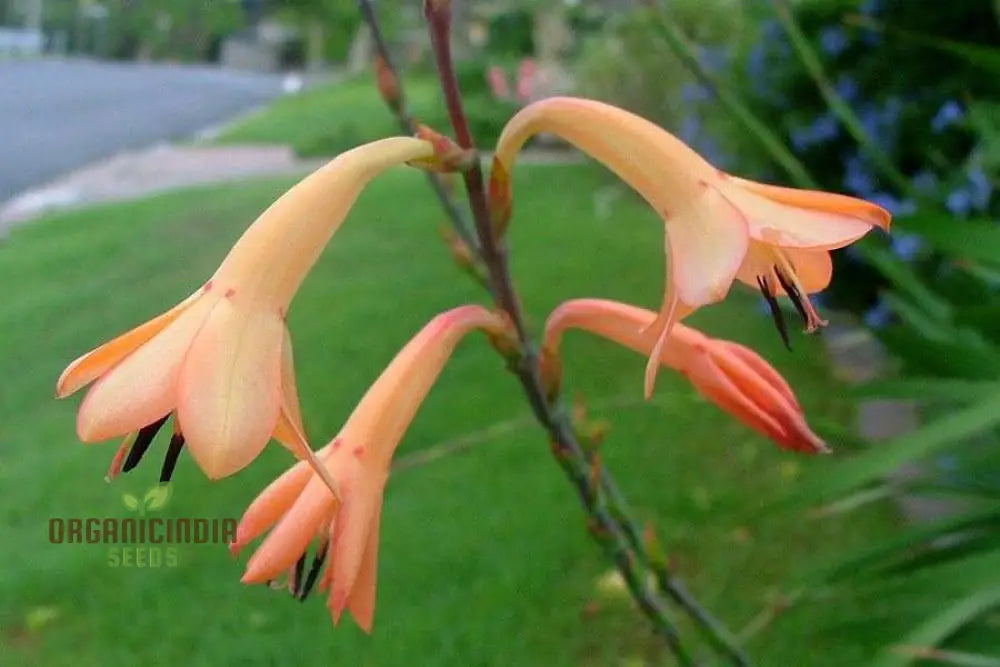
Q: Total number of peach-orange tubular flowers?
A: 4